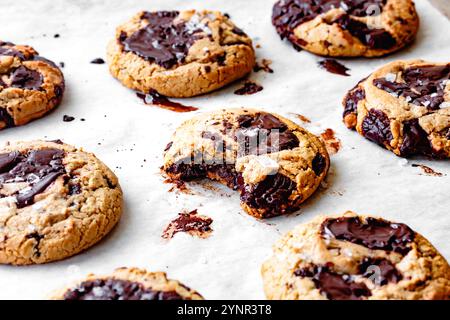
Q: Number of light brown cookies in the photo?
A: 8